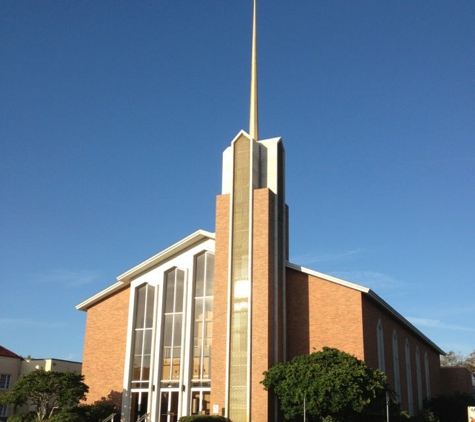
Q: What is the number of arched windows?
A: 5